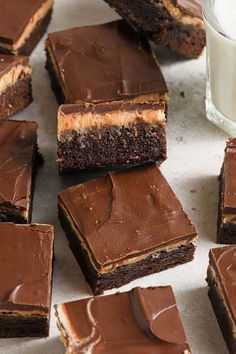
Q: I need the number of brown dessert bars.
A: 11